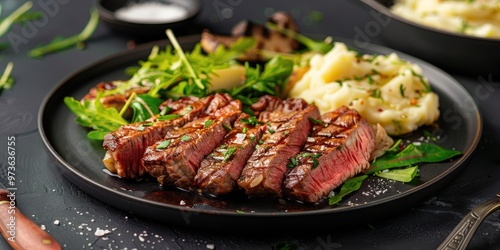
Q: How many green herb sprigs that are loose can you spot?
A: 3